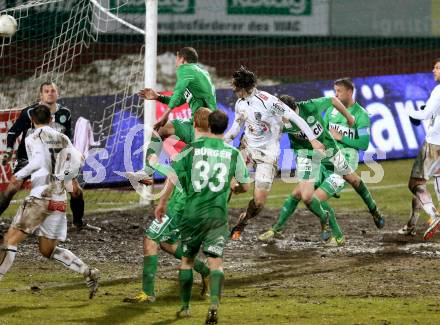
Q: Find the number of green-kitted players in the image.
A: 5